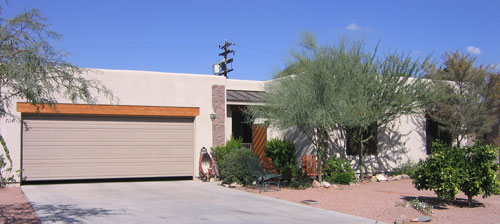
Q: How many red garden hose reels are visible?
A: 1